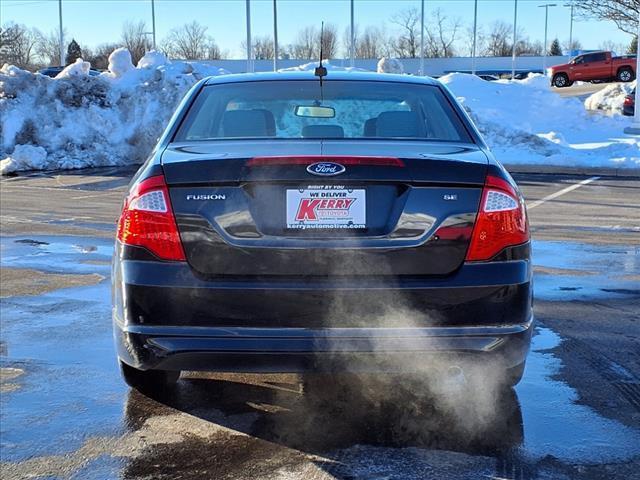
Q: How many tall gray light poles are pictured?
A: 10